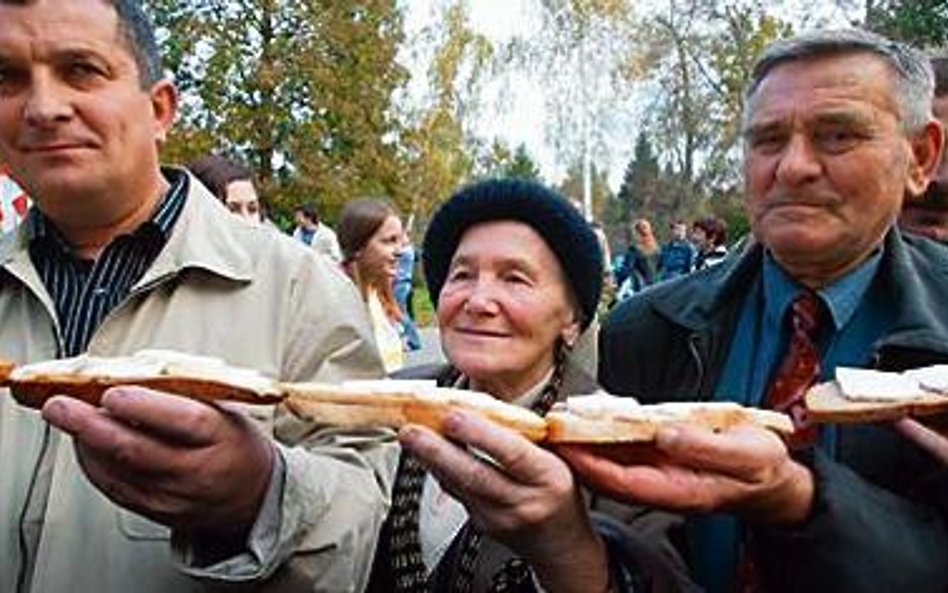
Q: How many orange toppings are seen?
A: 0